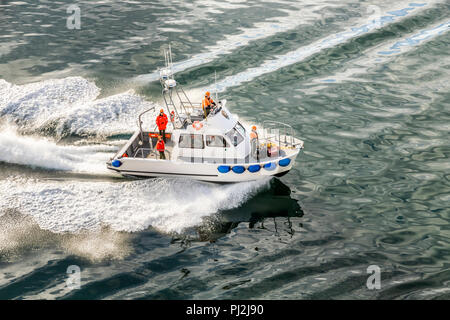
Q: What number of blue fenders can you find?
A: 6